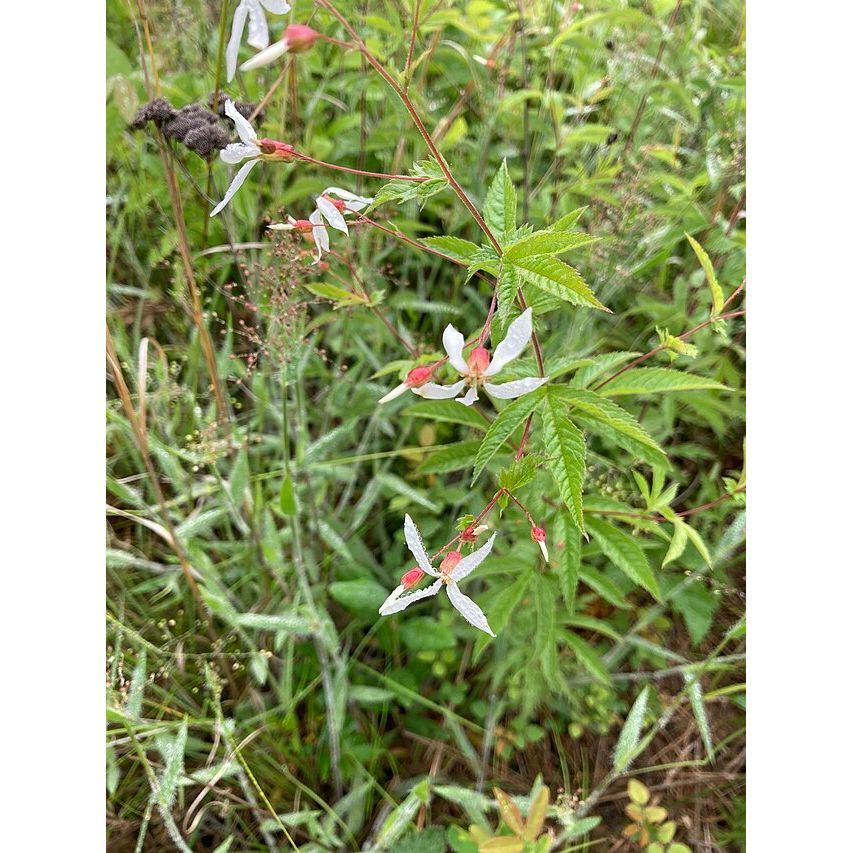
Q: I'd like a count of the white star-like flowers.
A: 5